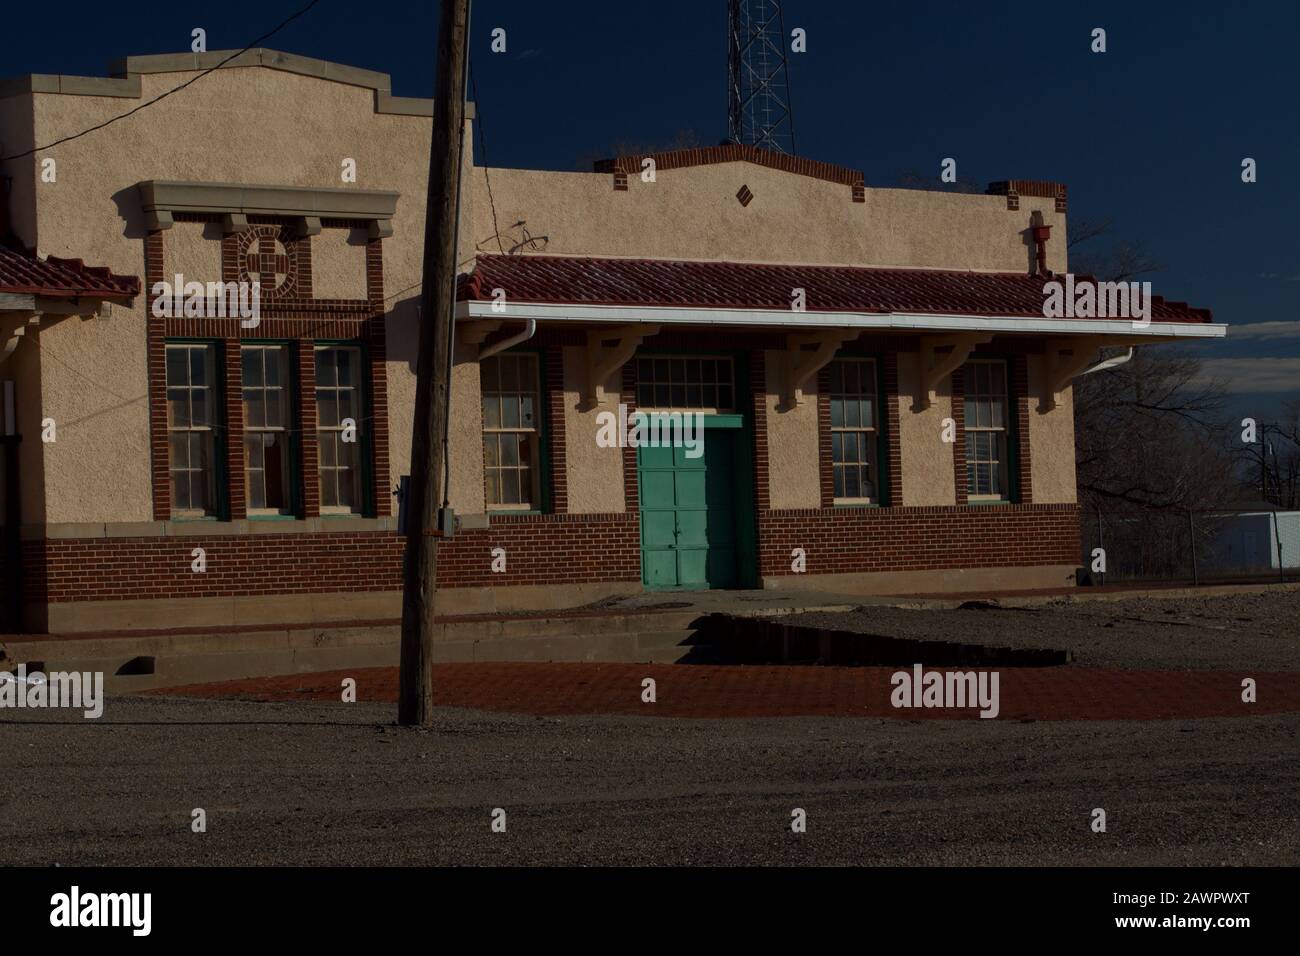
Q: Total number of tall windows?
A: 6